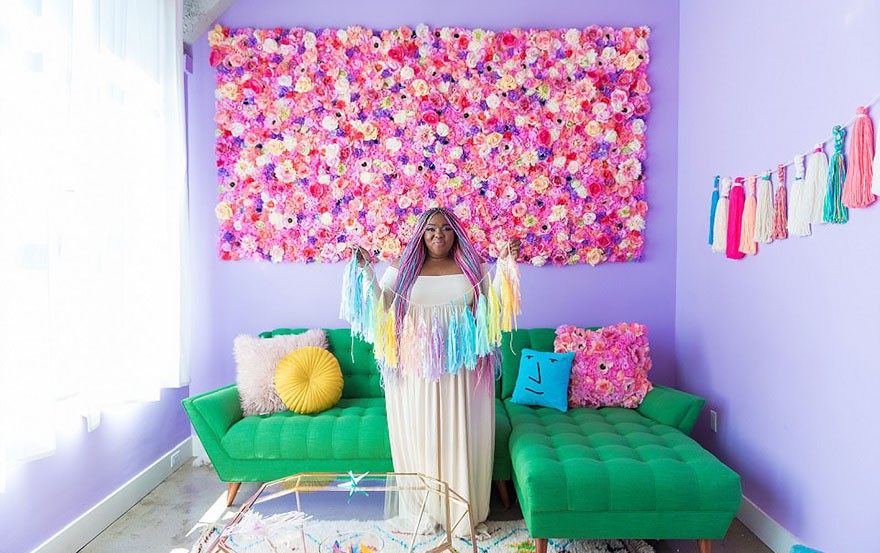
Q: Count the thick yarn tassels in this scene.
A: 11